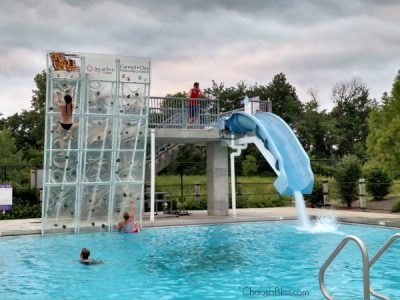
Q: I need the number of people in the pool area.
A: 4